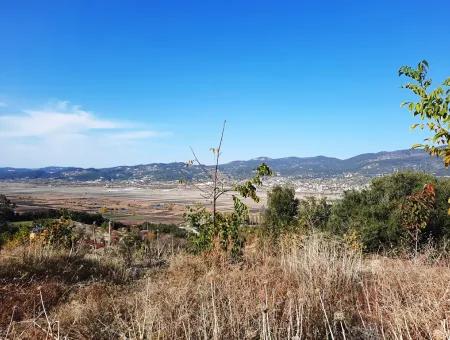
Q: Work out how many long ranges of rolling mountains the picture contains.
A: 1